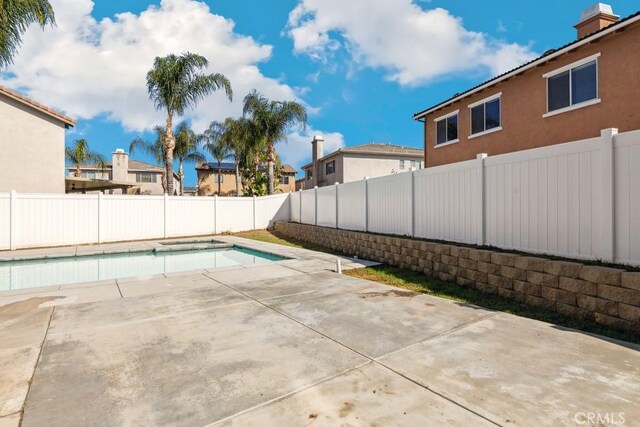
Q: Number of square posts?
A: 13